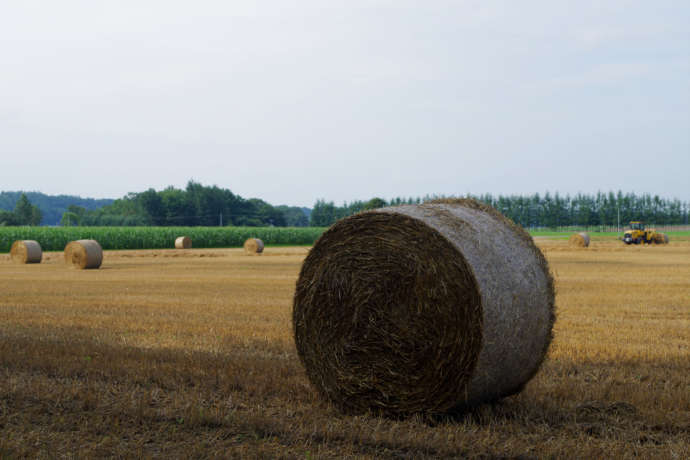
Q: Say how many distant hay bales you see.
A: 5